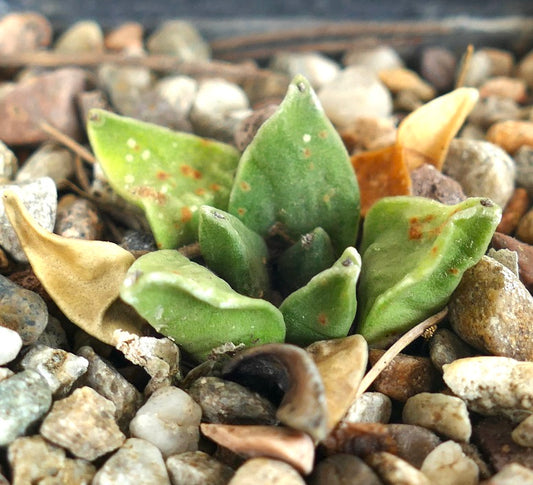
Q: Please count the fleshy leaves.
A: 7